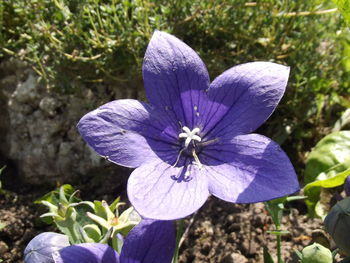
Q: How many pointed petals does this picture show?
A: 5